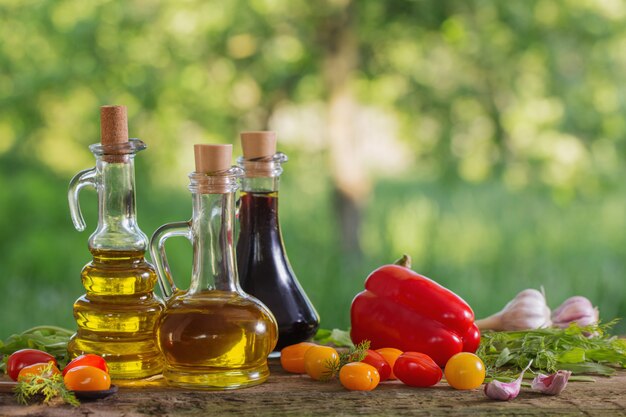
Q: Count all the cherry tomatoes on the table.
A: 11